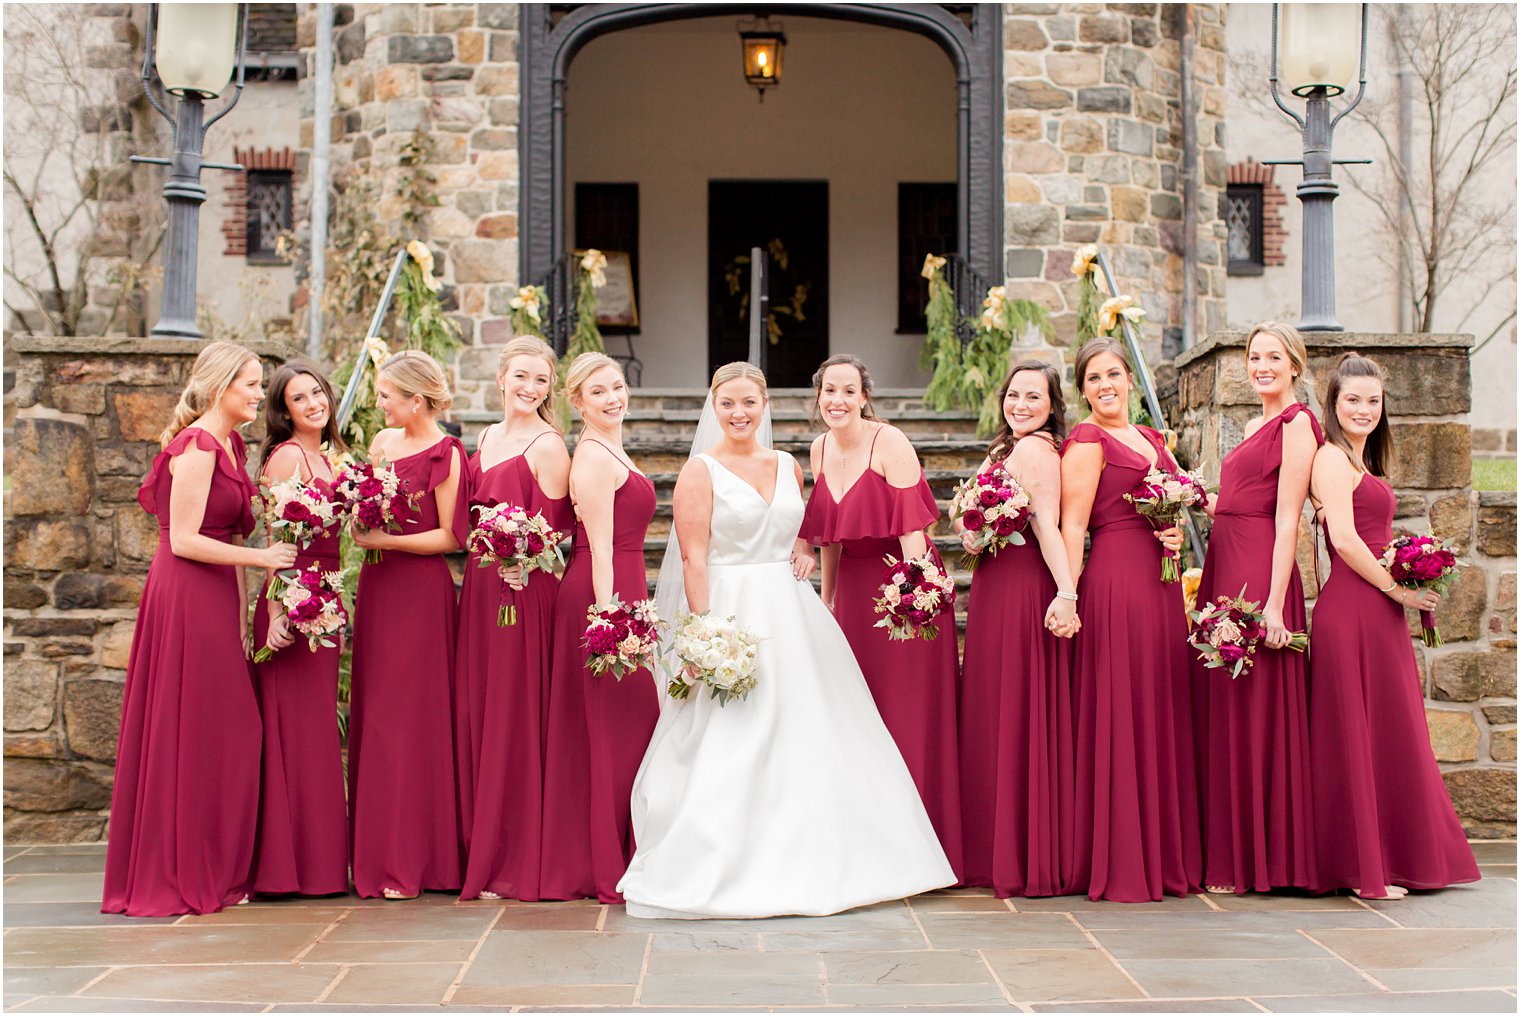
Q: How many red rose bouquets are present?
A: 10